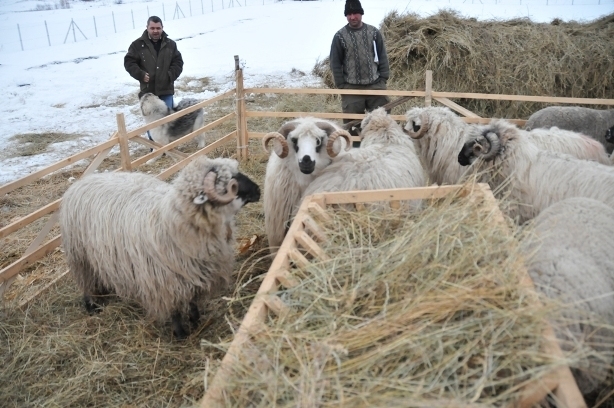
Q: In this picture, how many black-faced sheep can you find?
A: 2